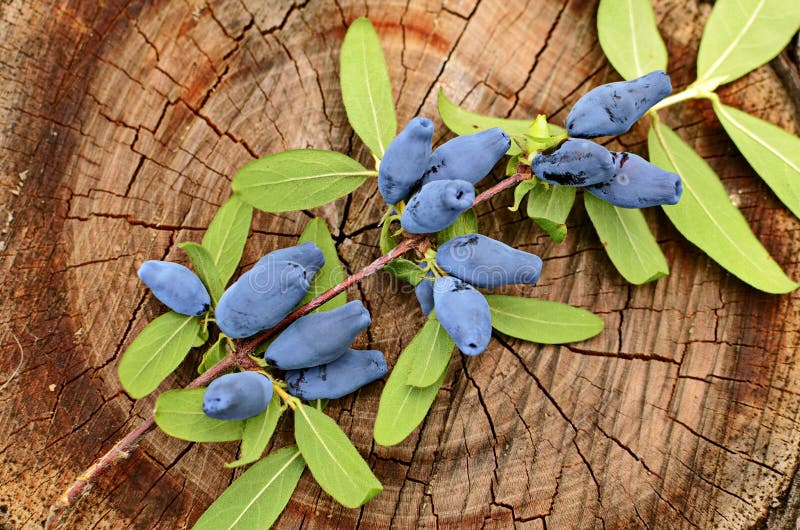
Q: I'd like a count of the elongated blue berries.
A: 15